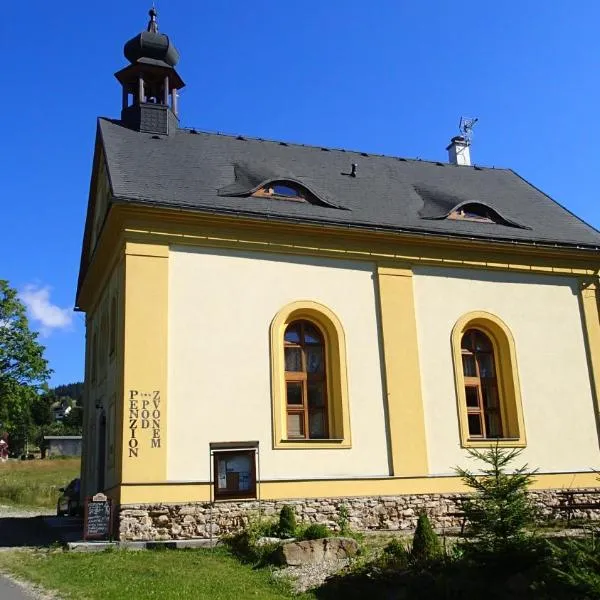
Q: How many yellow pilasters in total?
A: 3